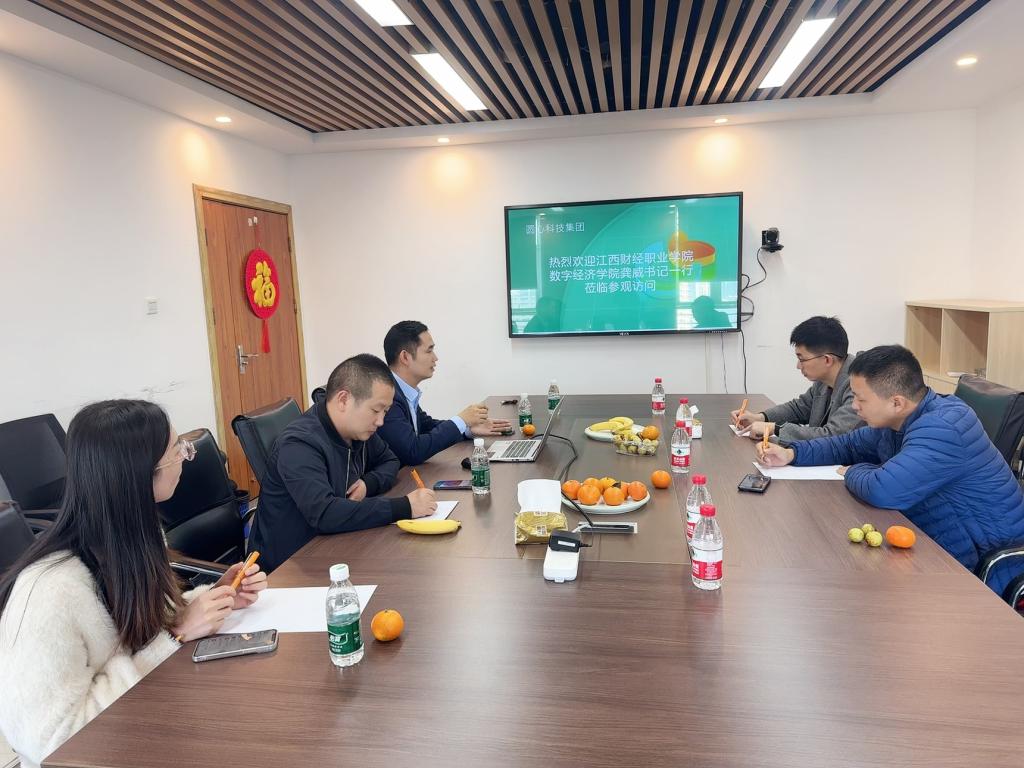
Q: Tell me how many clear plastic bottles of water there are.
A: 9